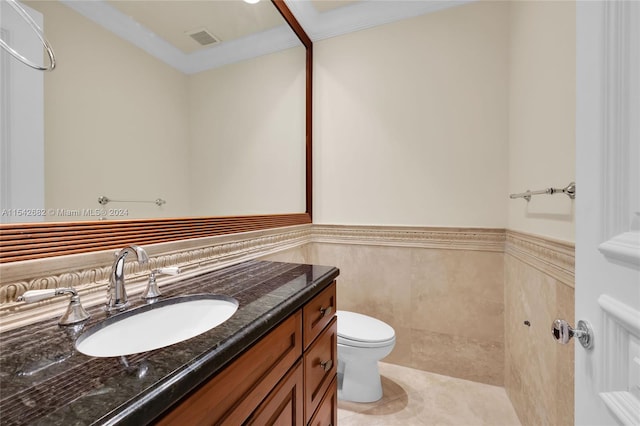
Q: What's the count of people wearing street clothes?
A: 0